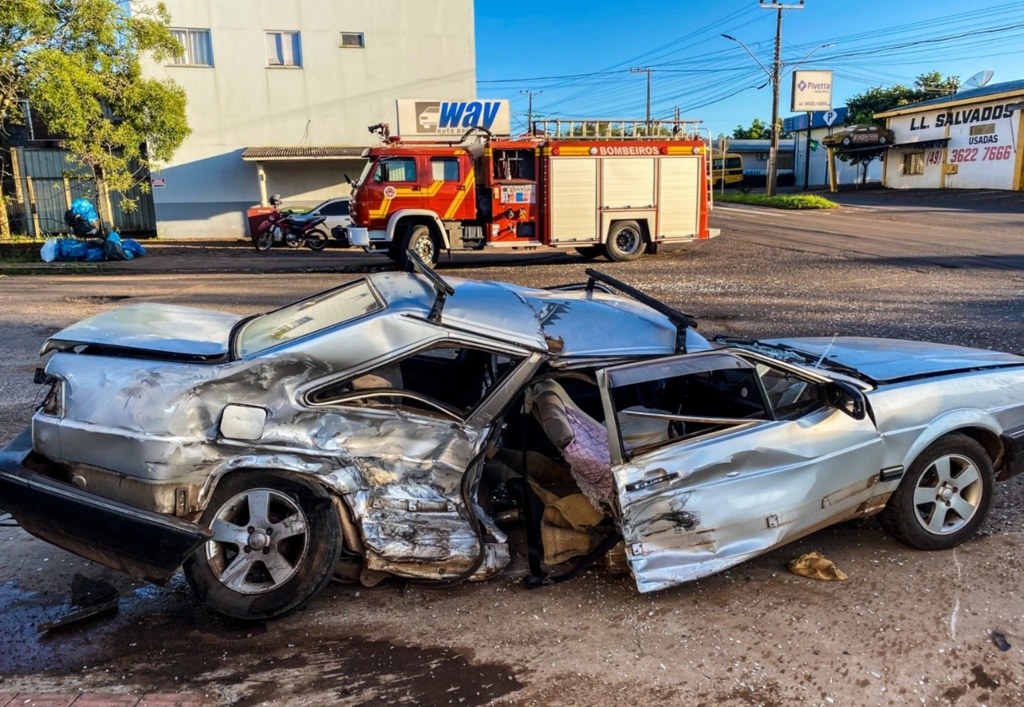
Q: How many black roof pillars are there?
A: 2